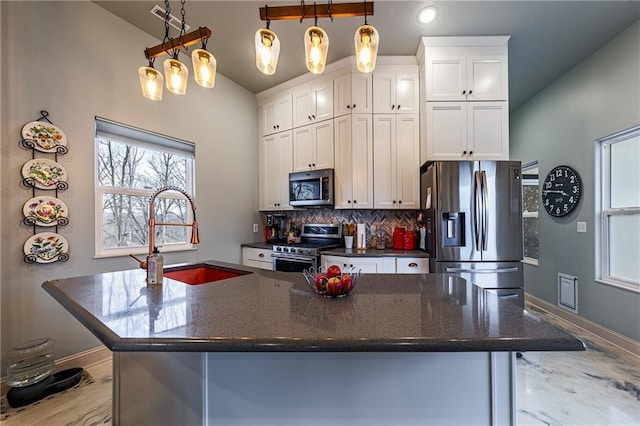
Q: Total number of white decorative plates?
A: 4